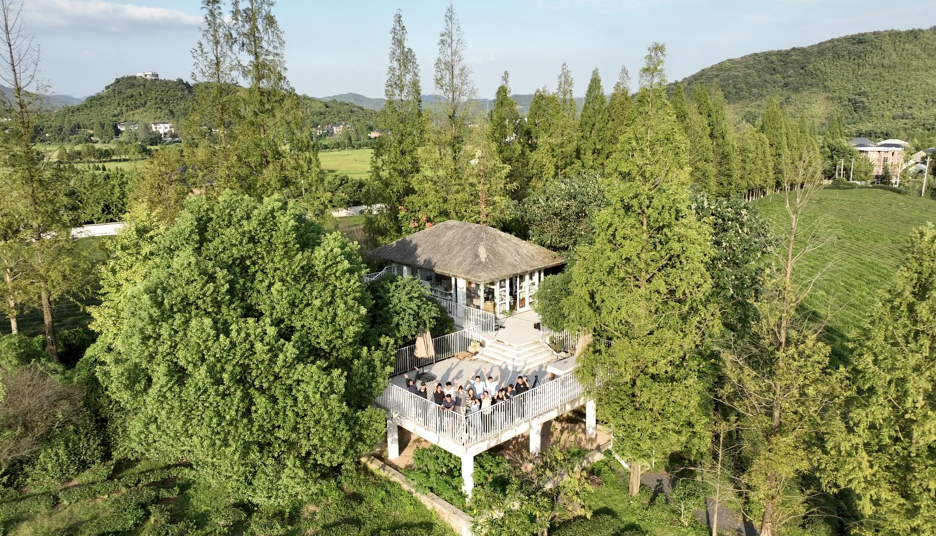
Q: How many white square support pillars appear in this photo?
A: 4